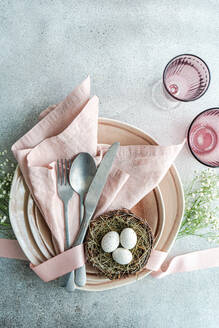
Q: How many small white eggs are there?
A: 3